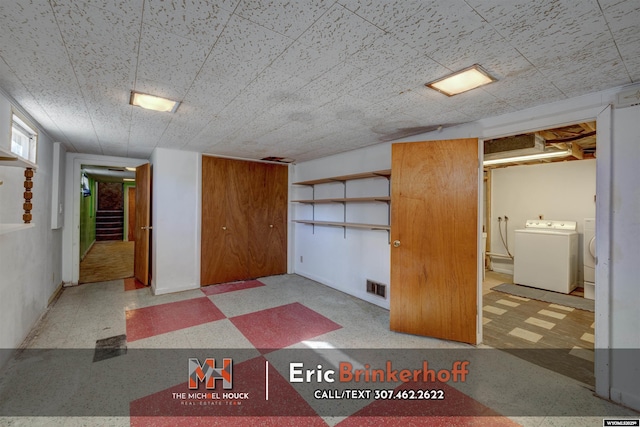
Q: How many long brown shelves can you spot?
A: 3